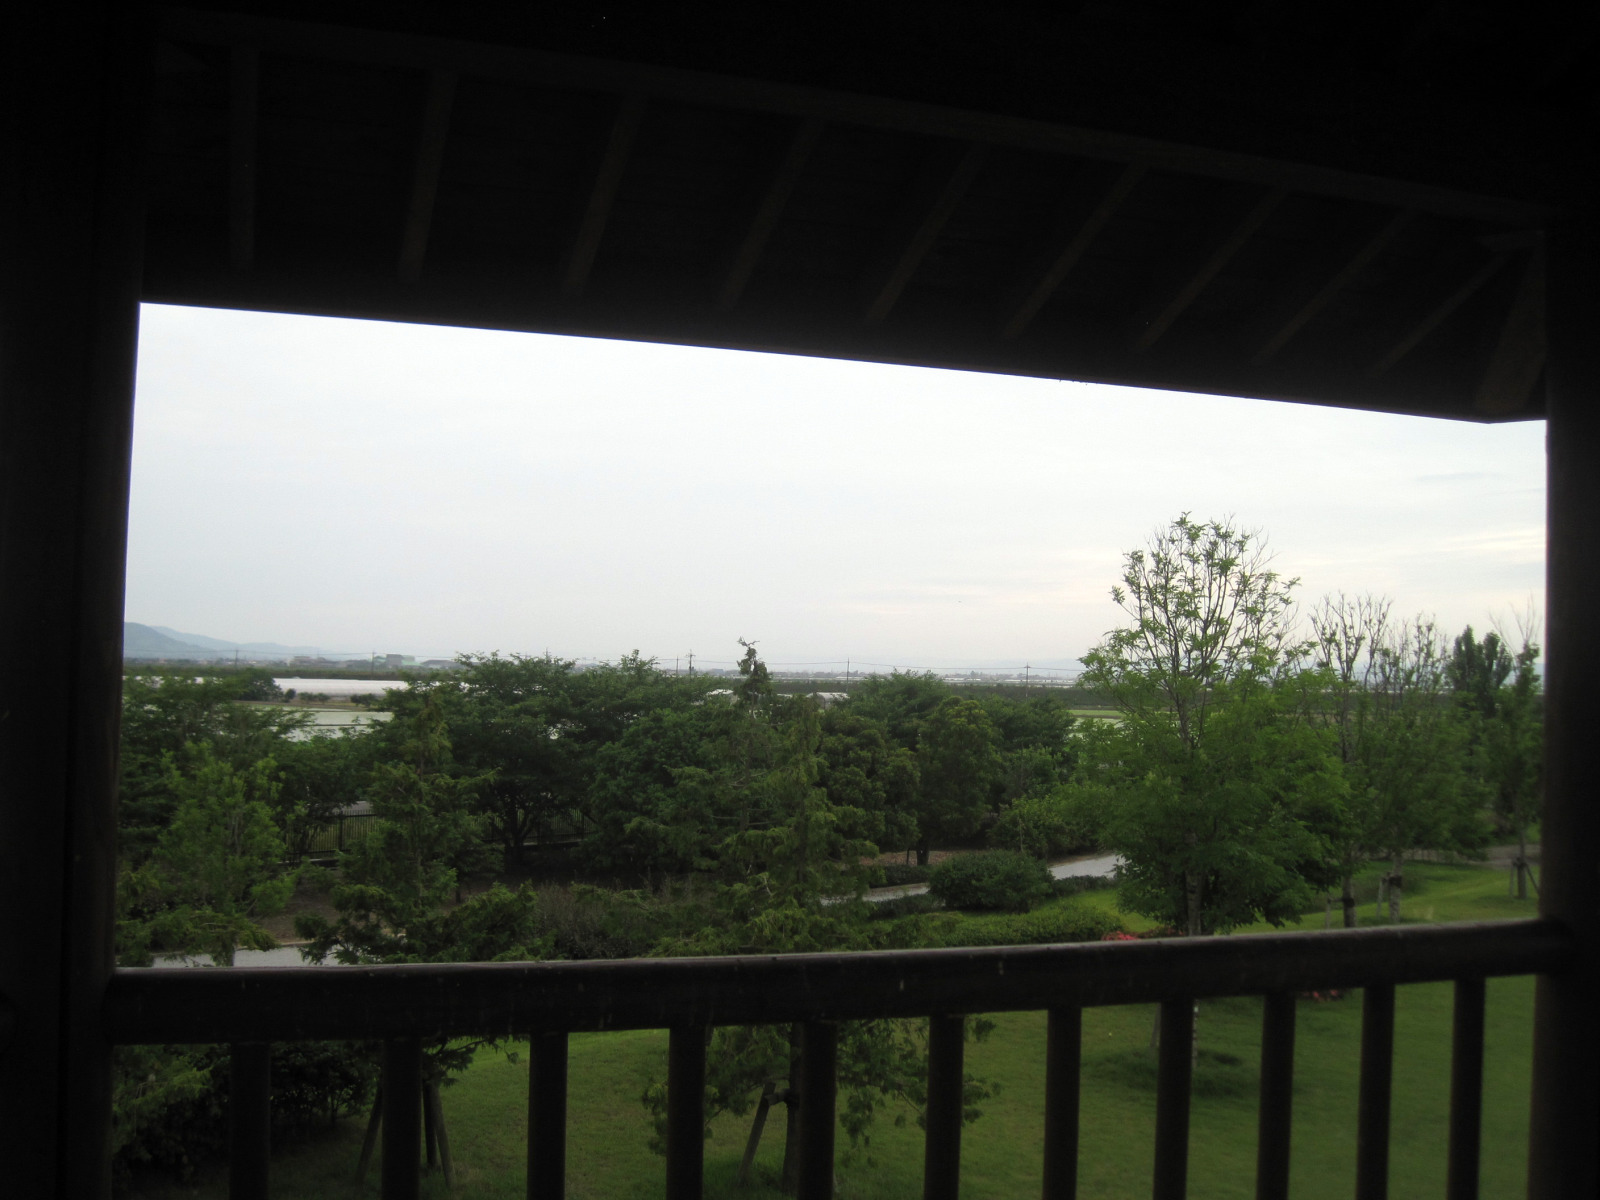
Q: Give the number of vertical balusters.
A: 11